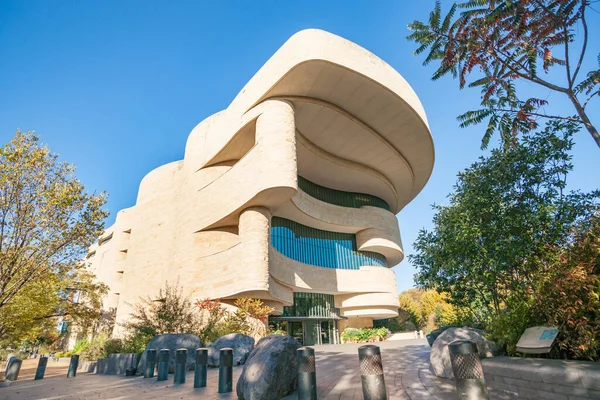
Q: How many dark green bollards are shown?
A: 10